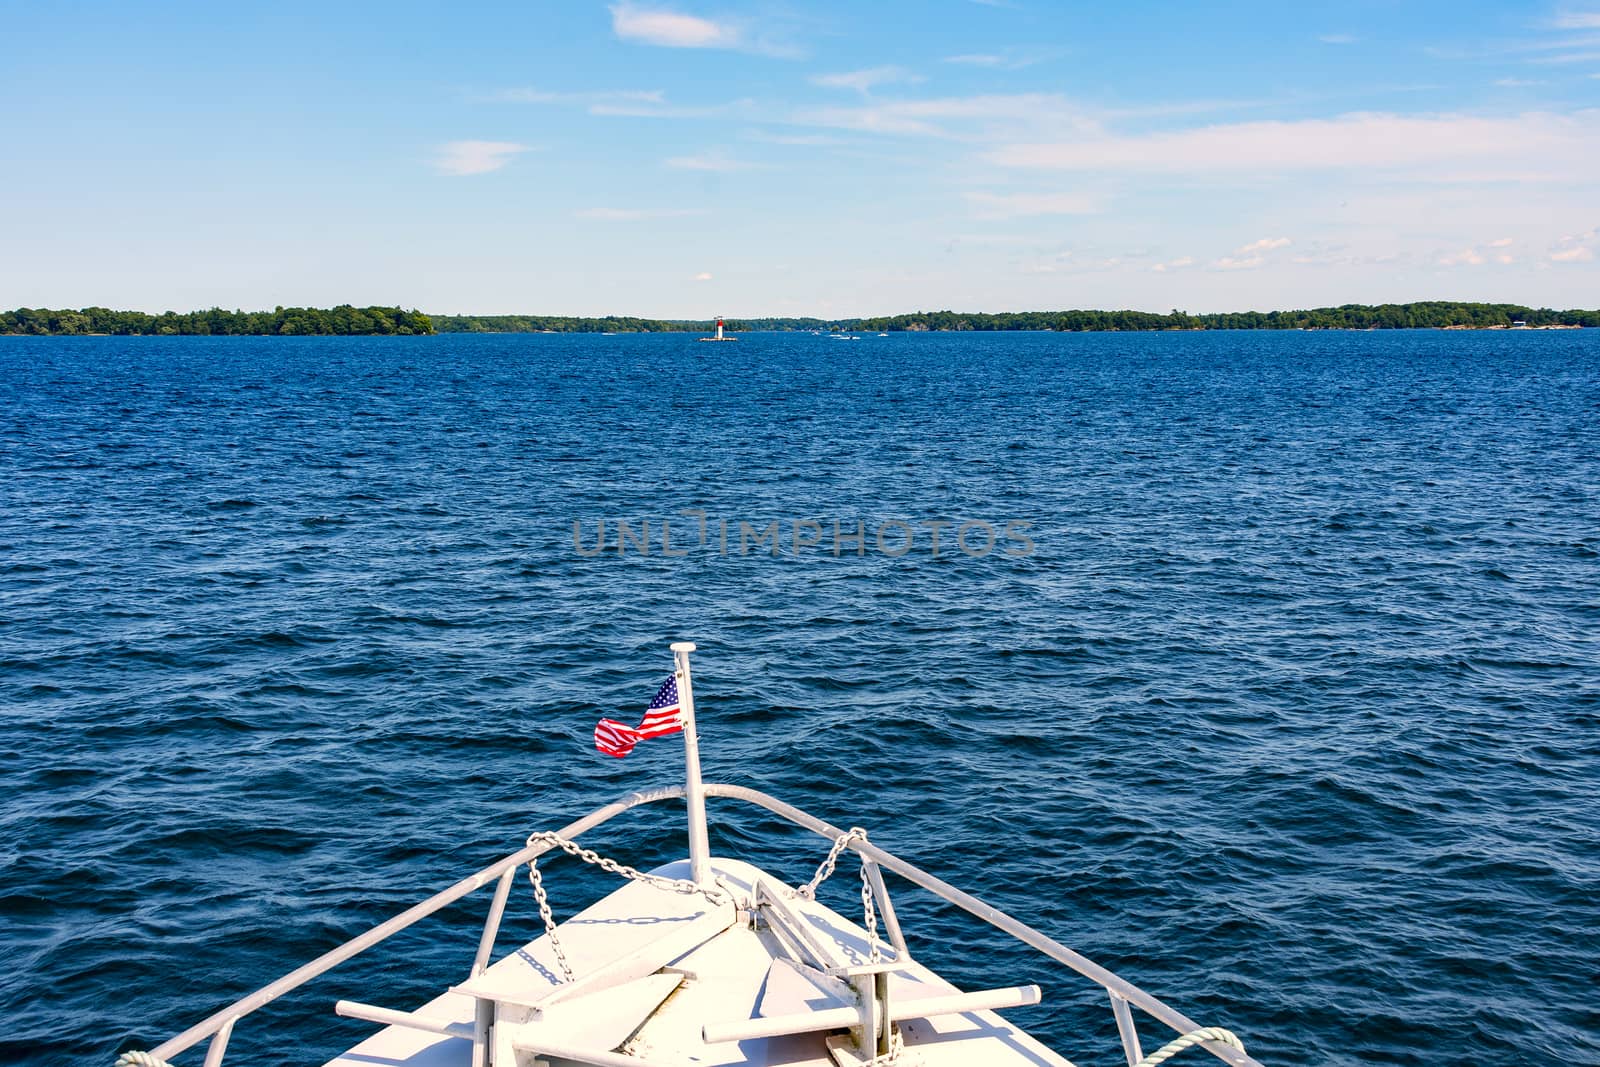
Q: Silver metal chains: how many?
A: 2